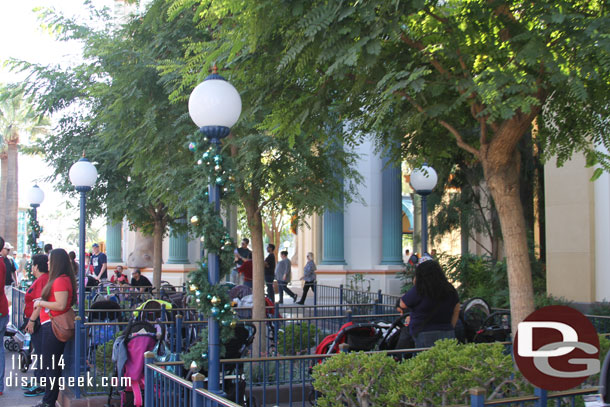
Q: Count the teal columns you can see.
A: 4